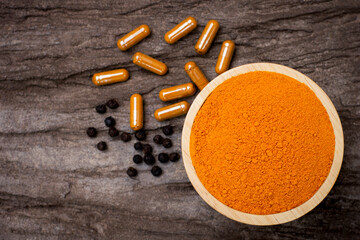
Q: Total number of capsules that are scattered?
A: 10